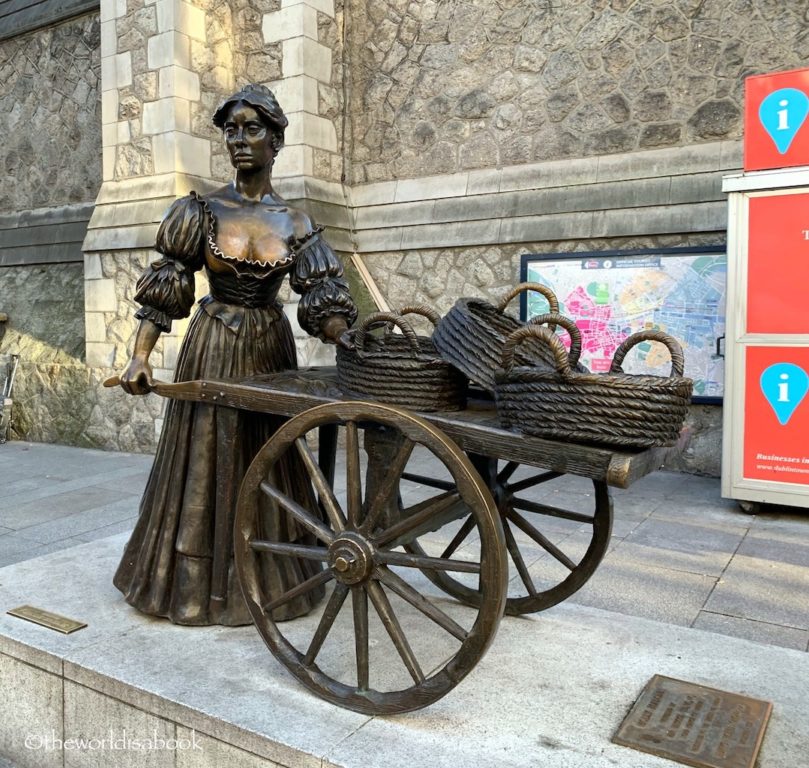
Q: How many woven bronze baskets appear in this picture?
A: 3